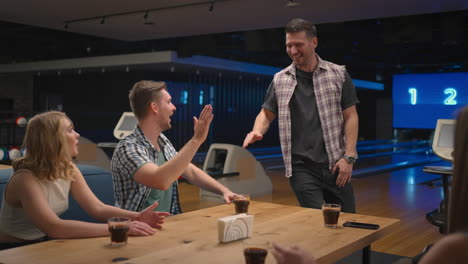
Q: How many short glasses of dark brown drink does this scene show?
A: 4